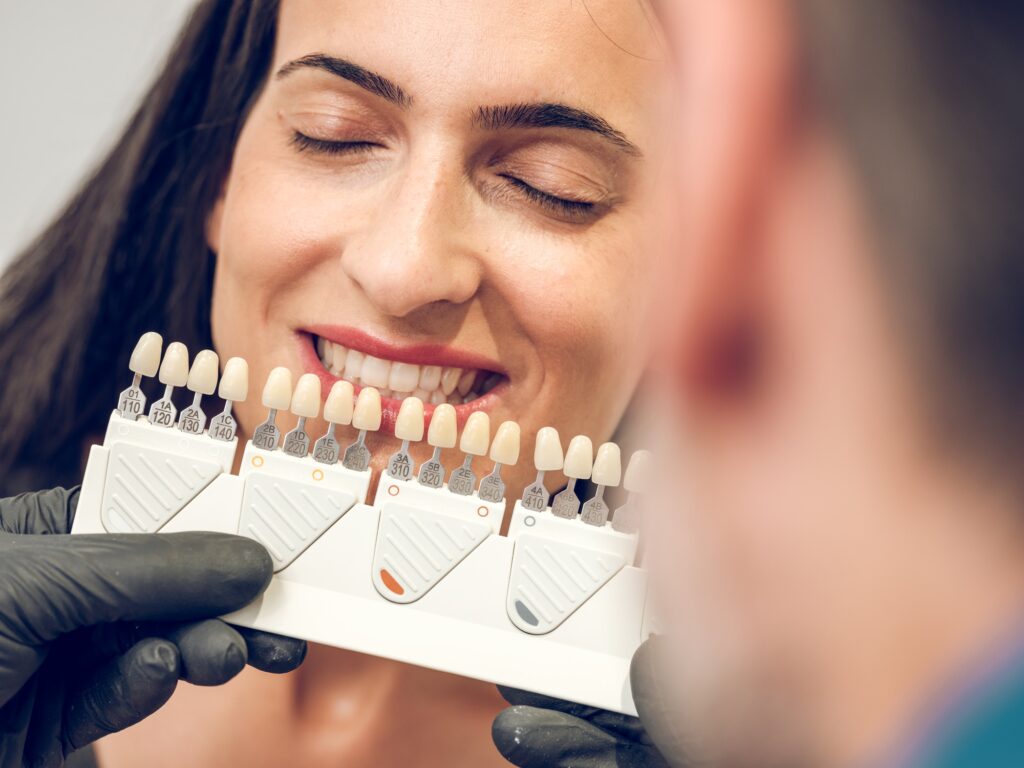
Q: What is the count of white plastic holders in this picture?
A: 4